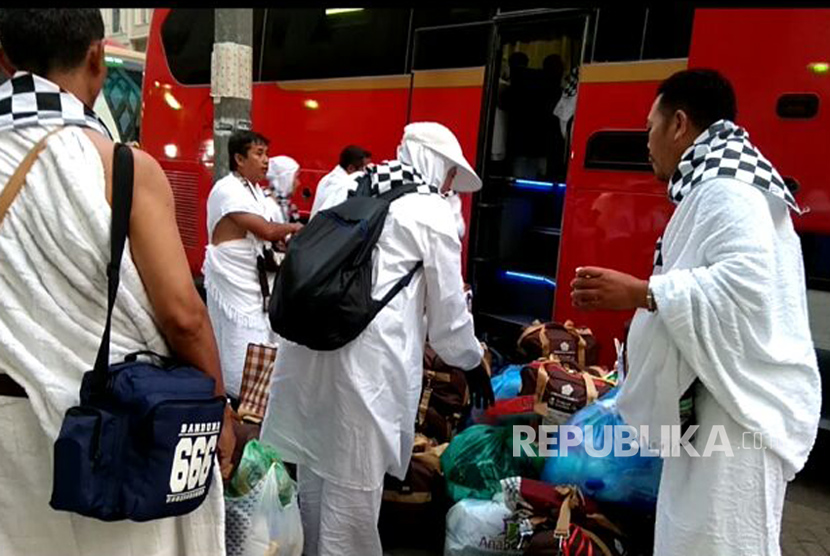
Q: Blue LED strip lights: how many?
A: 2